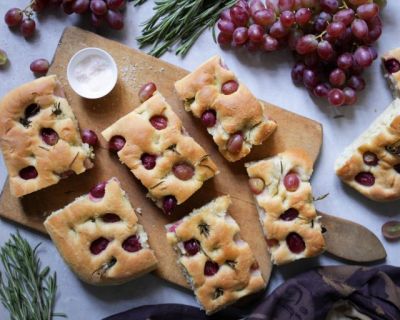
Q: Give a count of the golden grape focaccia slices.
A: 8